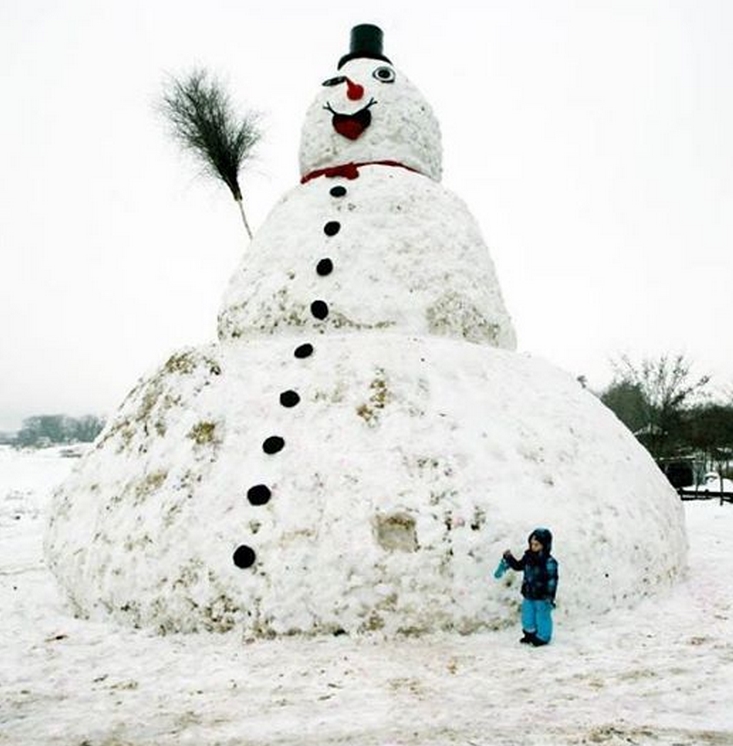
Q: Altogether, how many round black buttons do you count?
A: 9